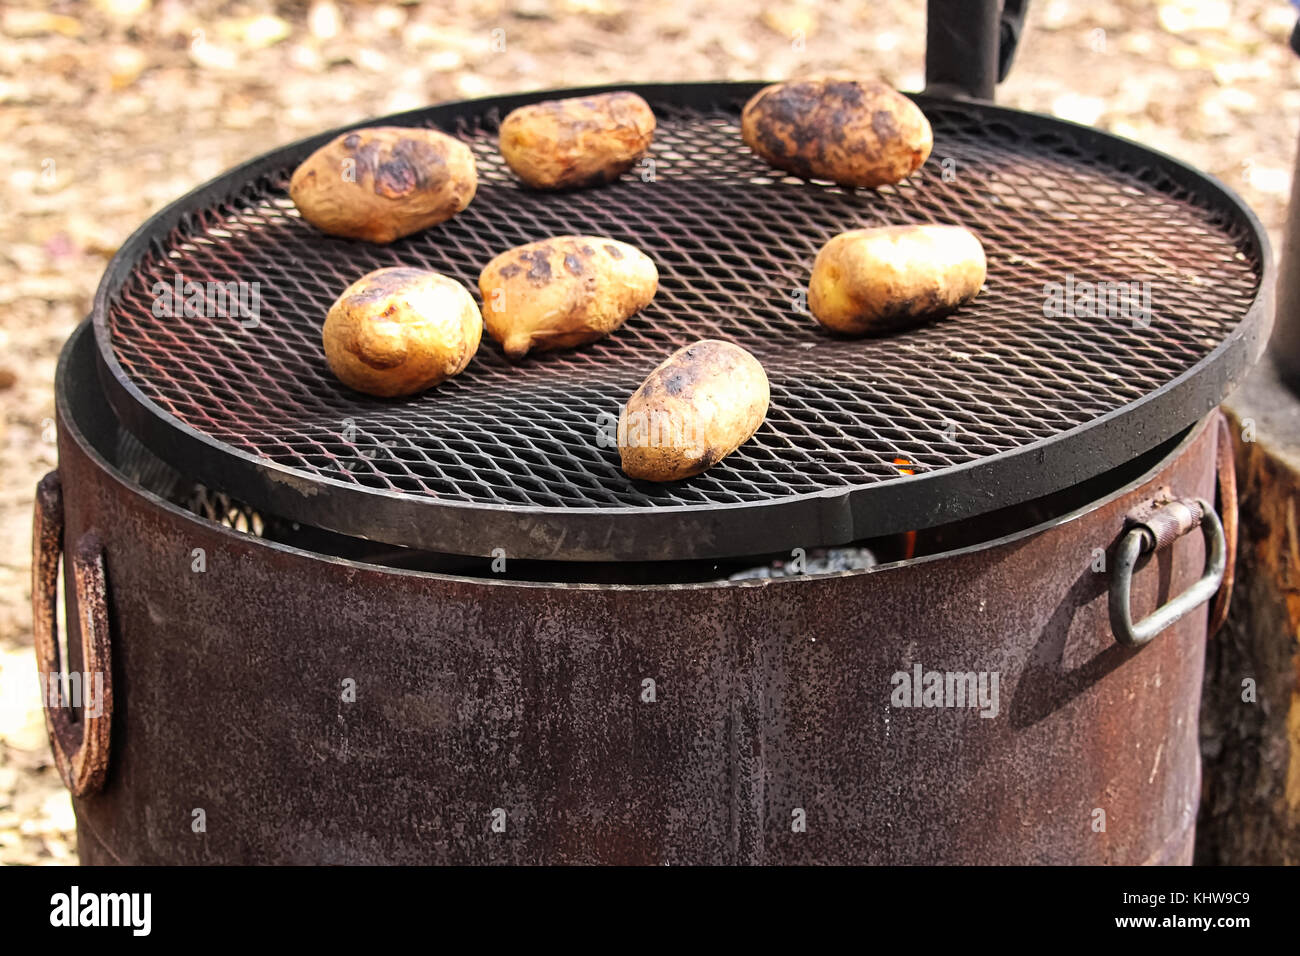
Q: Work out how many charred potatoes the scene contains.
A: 7